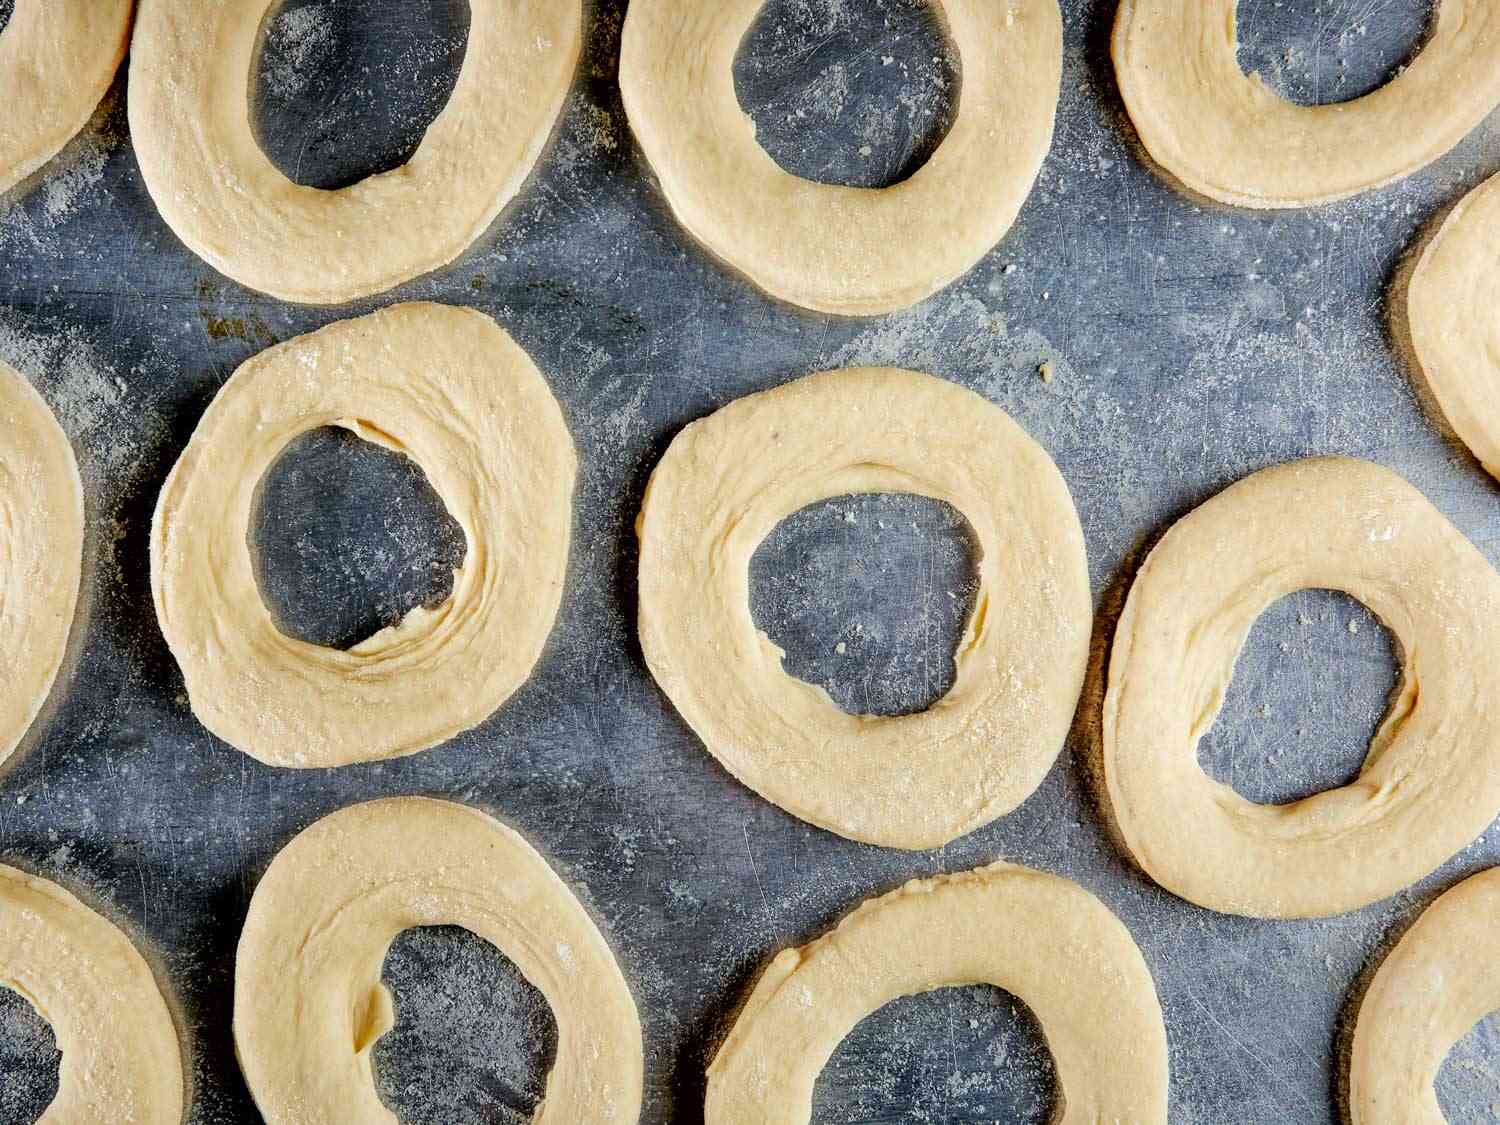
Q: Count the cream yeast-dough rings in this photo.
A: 13